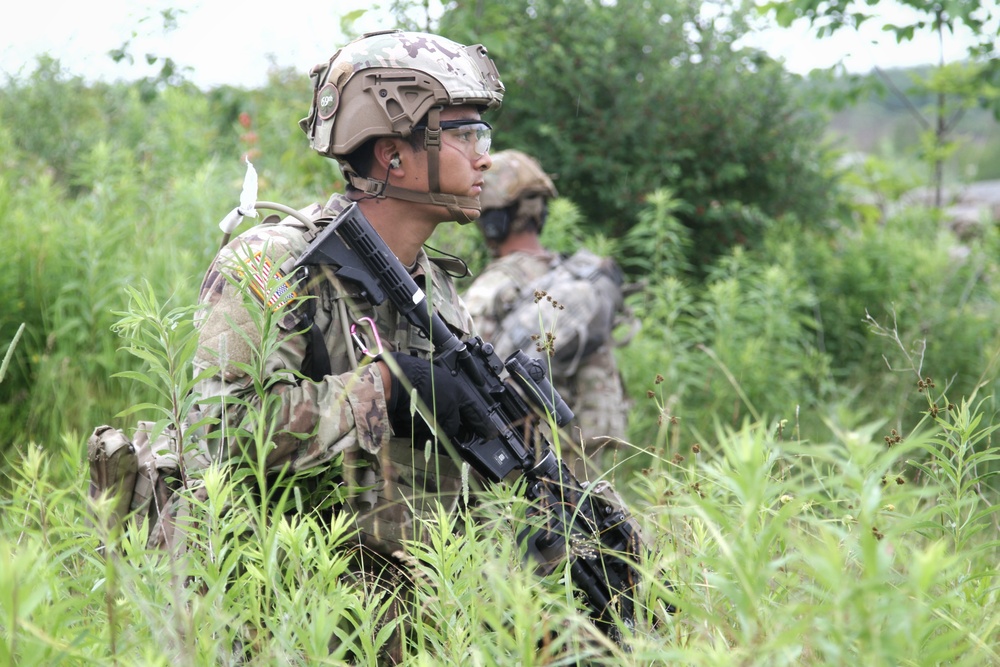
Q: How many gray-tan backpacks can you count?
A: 1